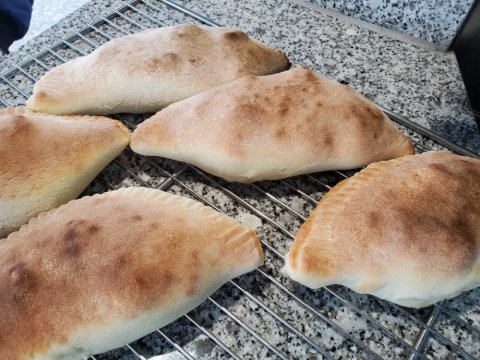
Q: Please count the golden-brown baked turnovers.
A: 5